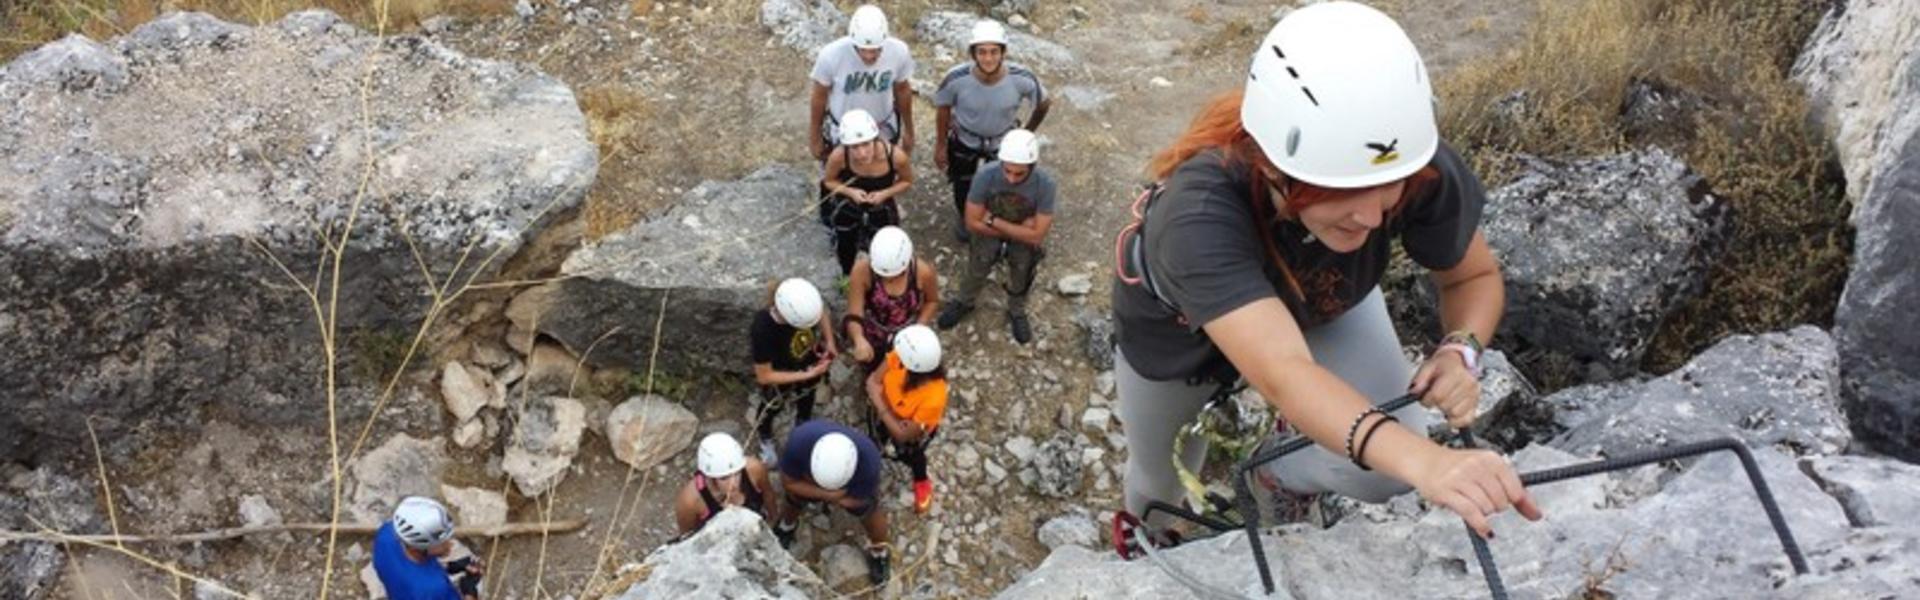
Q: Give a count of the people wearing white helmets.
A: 11